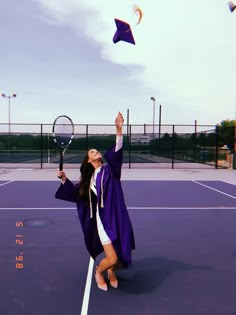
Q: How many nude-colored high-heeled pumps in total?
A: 2